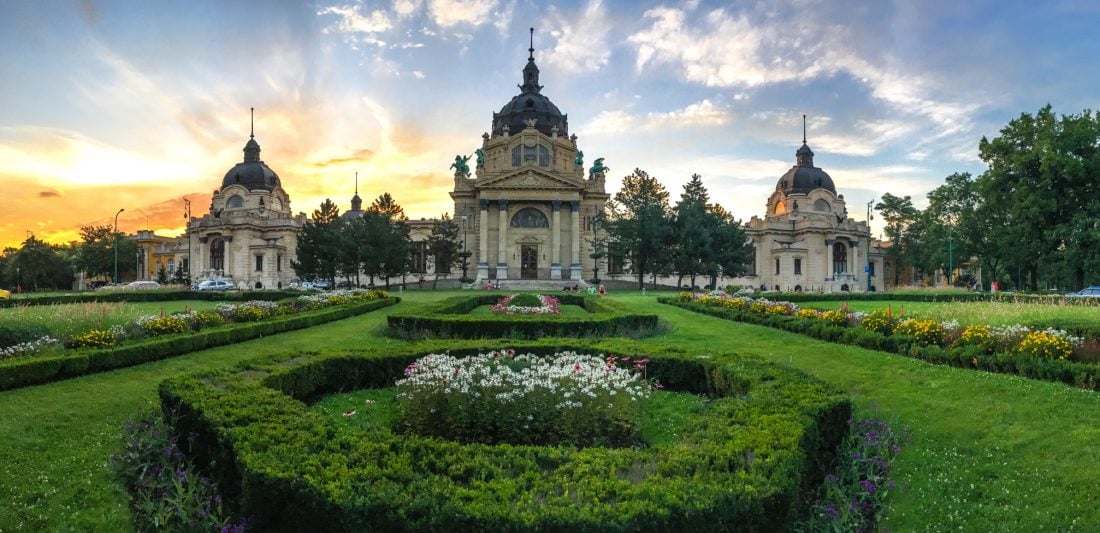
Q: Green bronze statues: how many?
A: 4